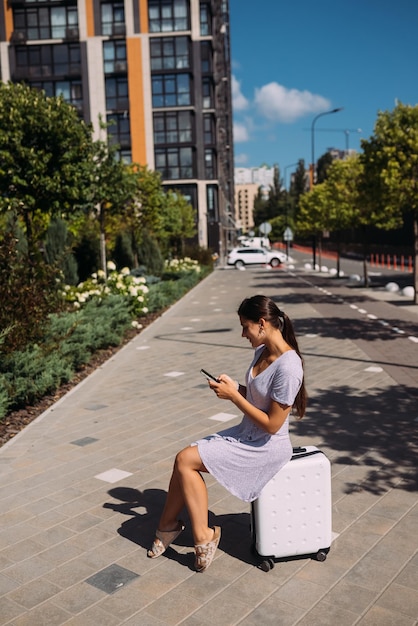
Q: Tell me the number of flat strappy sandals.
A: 2